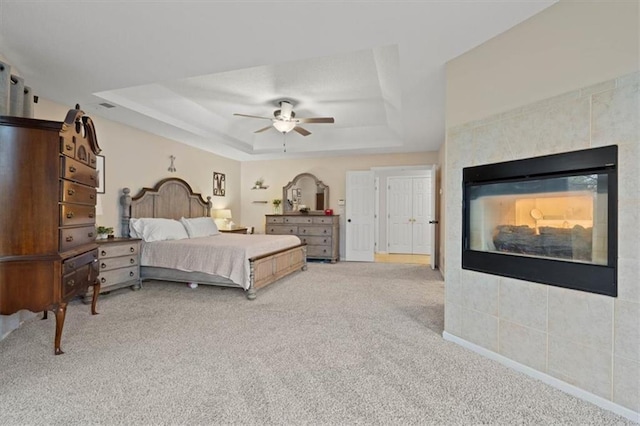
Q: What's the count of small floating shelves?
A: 2